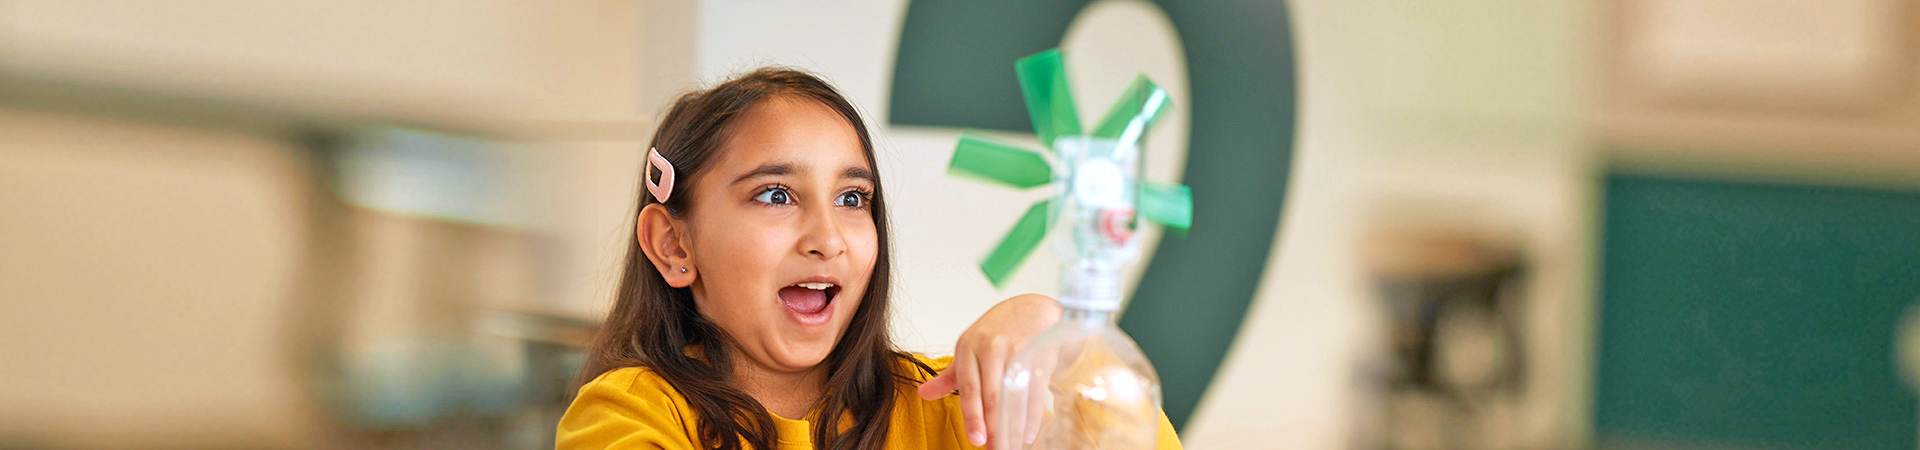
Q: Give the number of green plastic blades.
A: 5